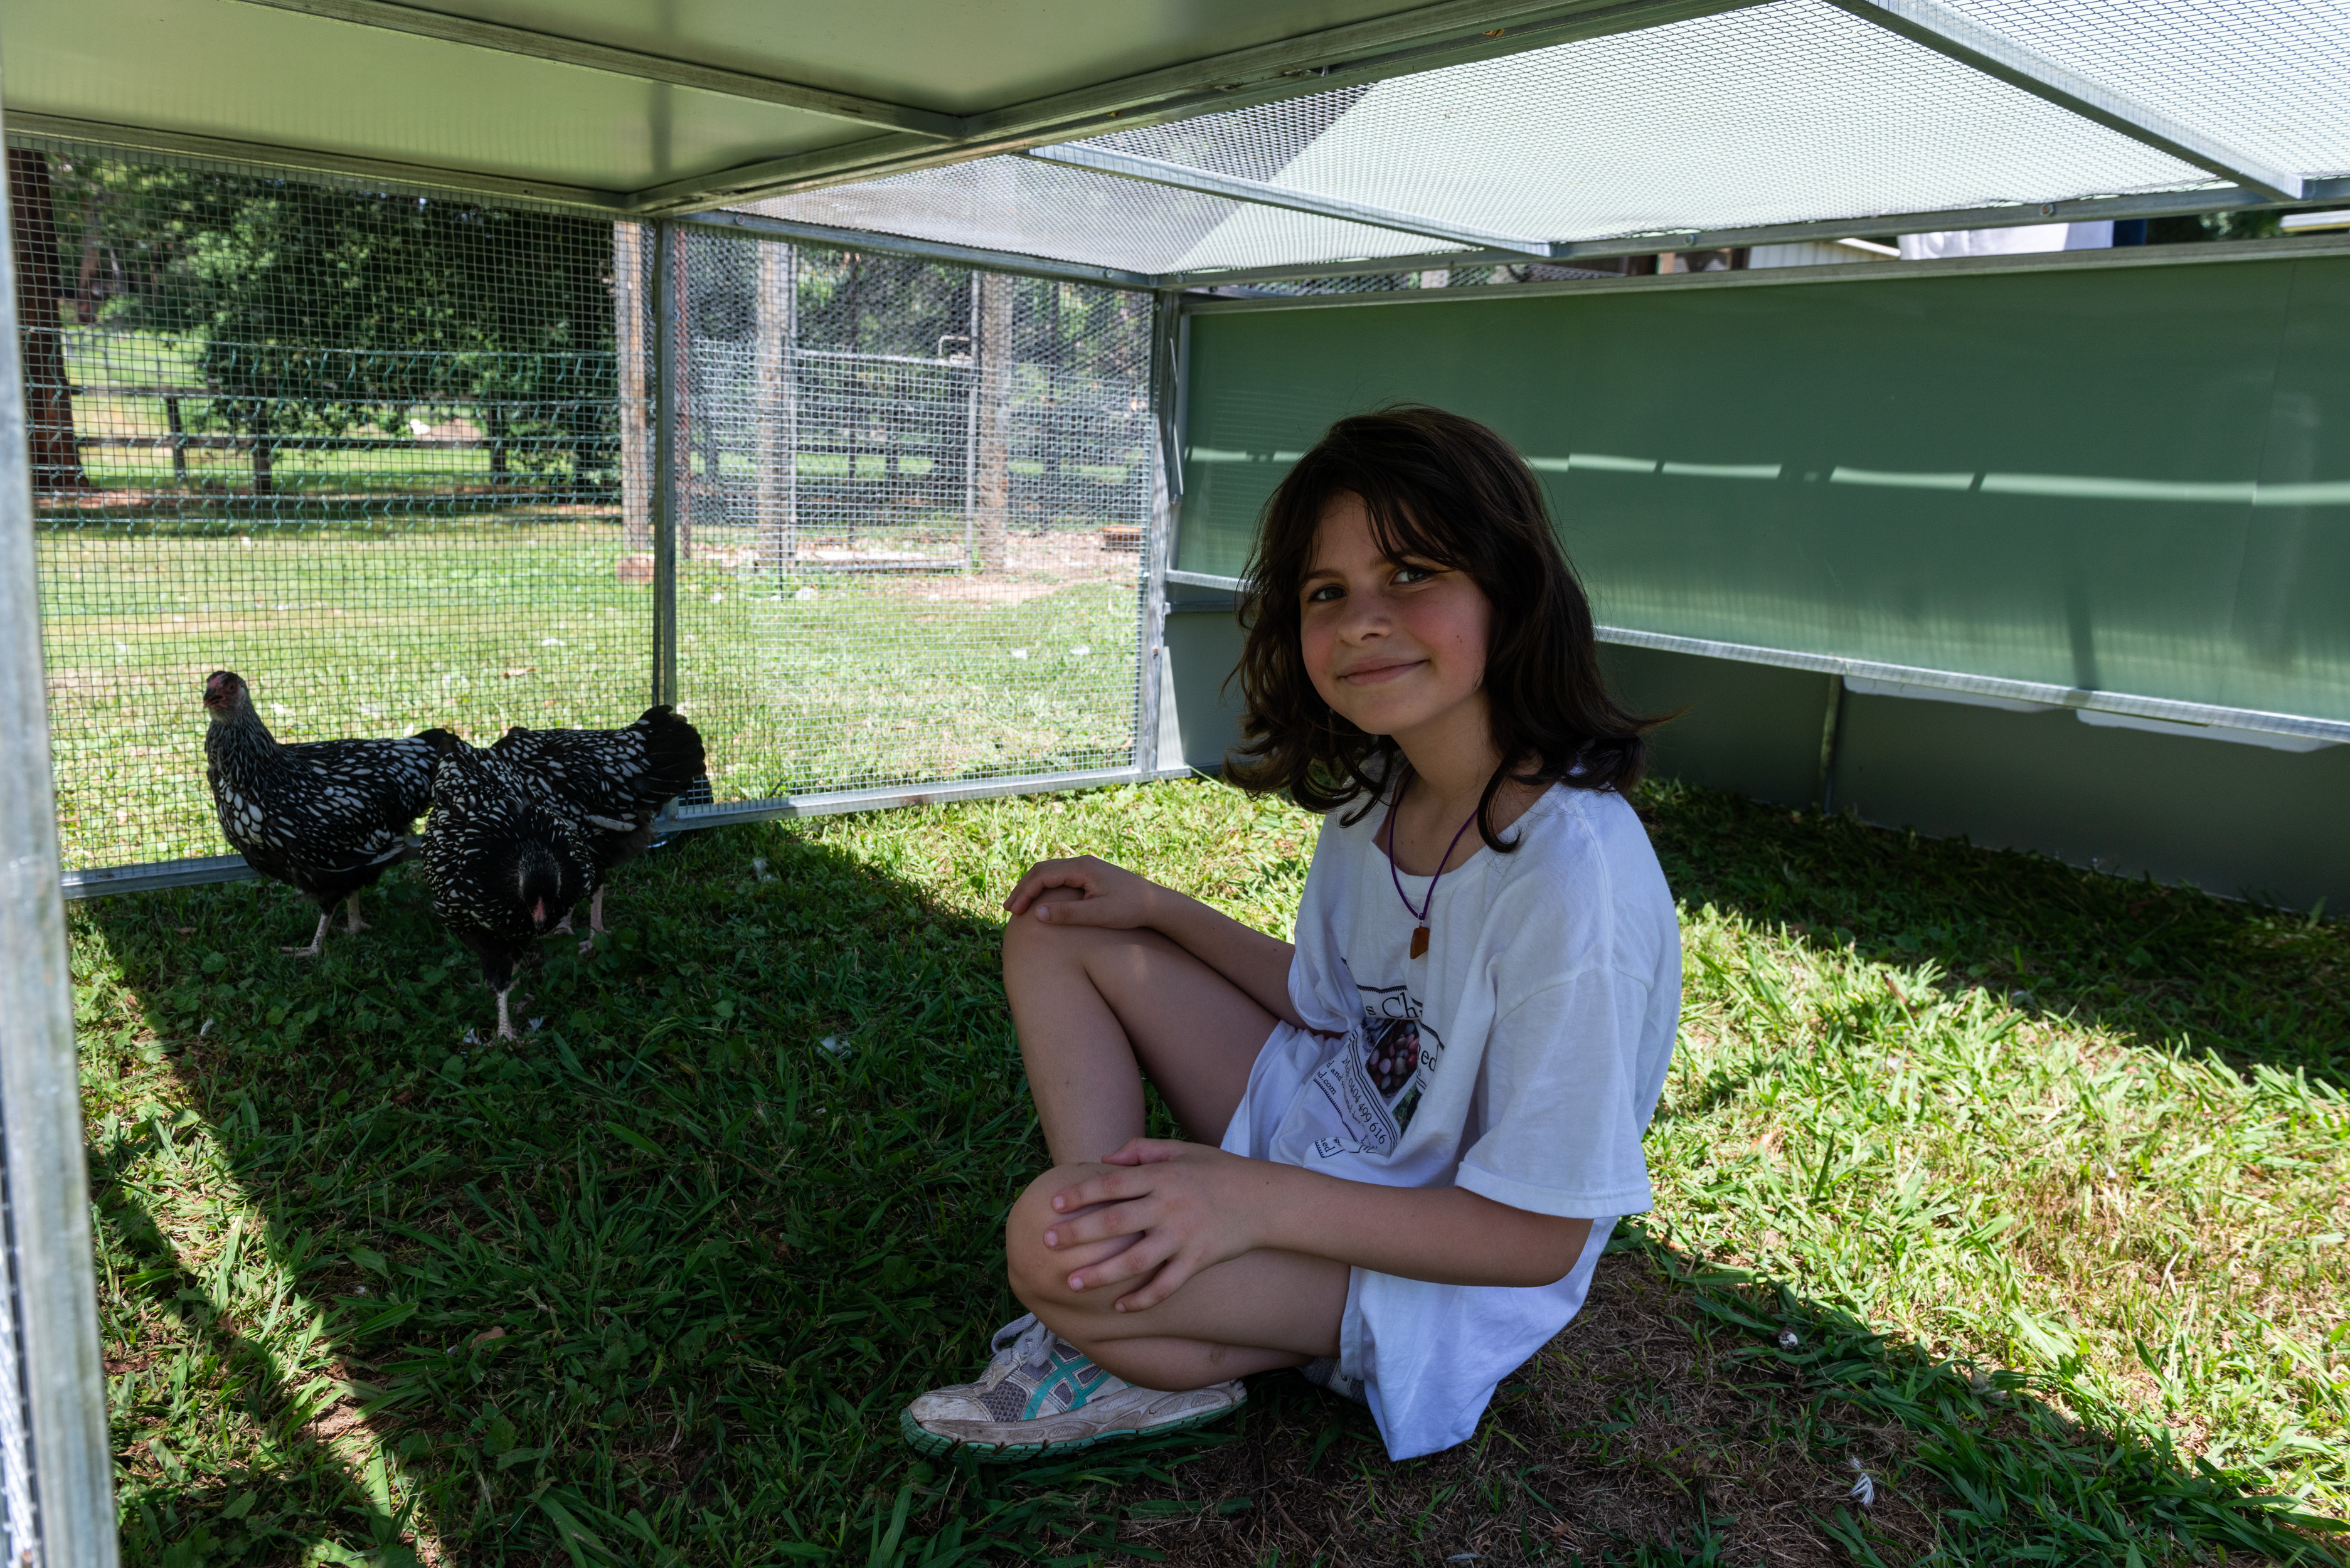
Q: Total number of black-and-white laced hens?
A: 3